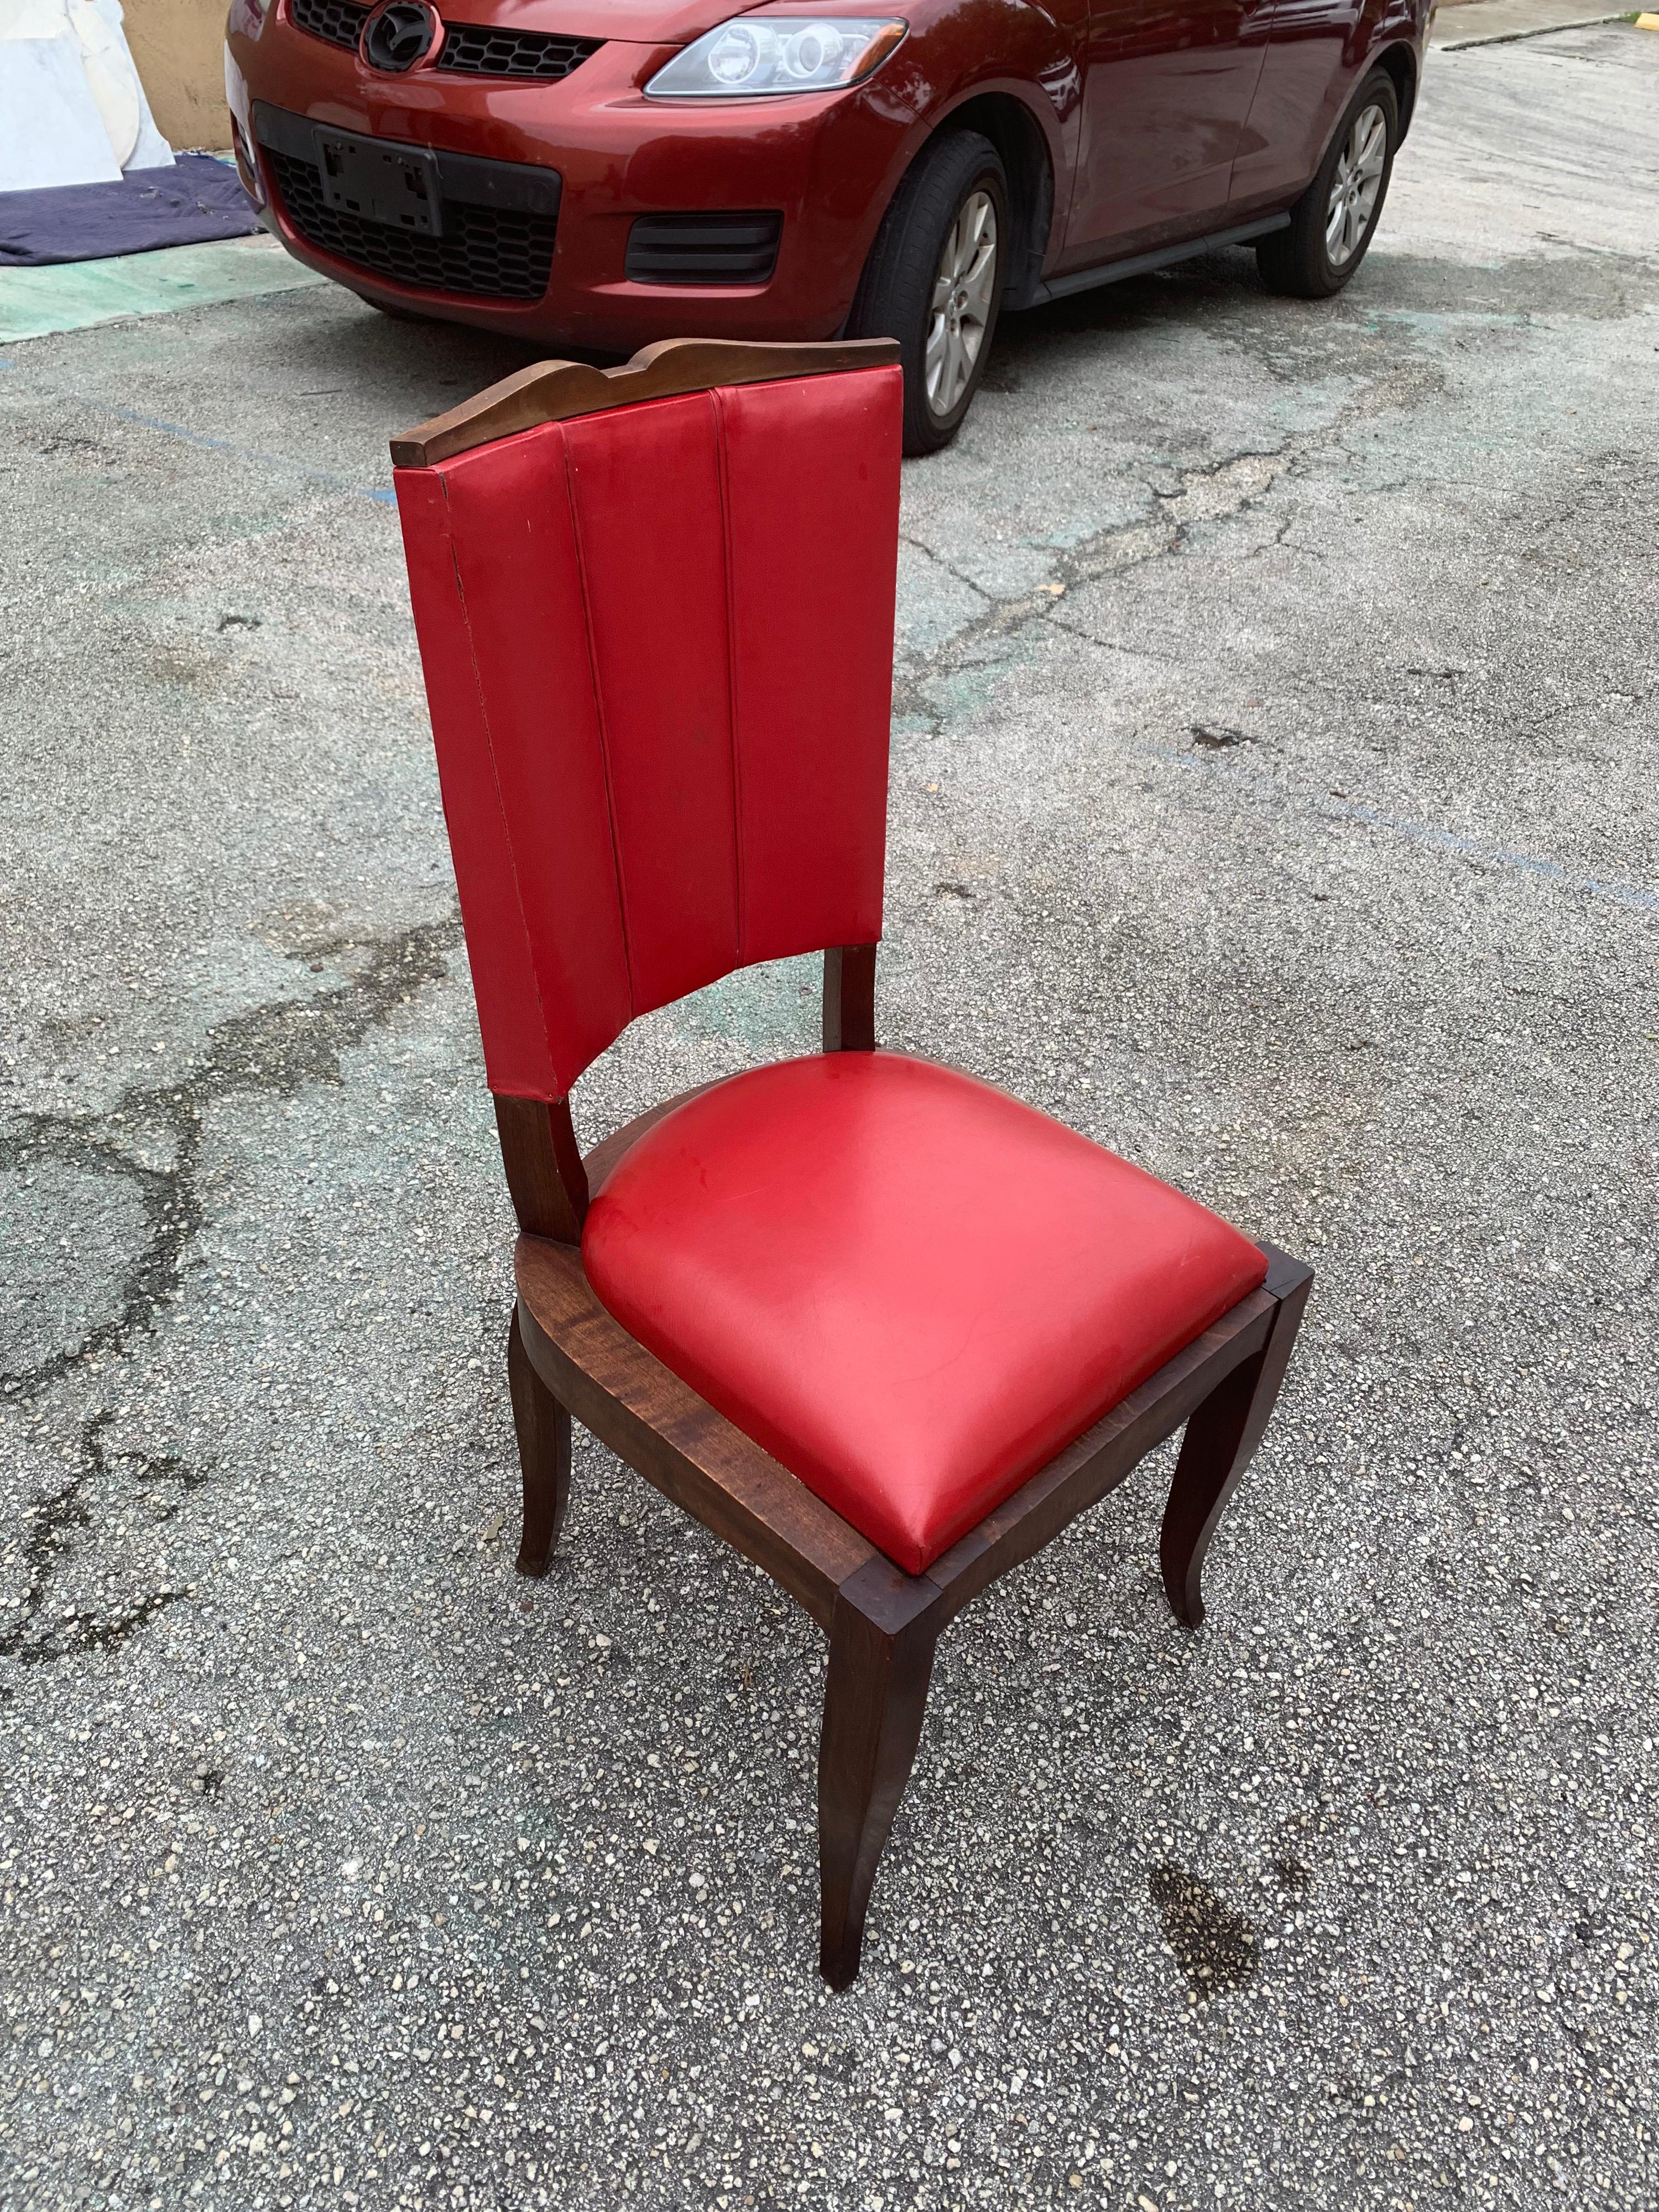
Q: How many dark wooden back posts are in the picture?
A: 2